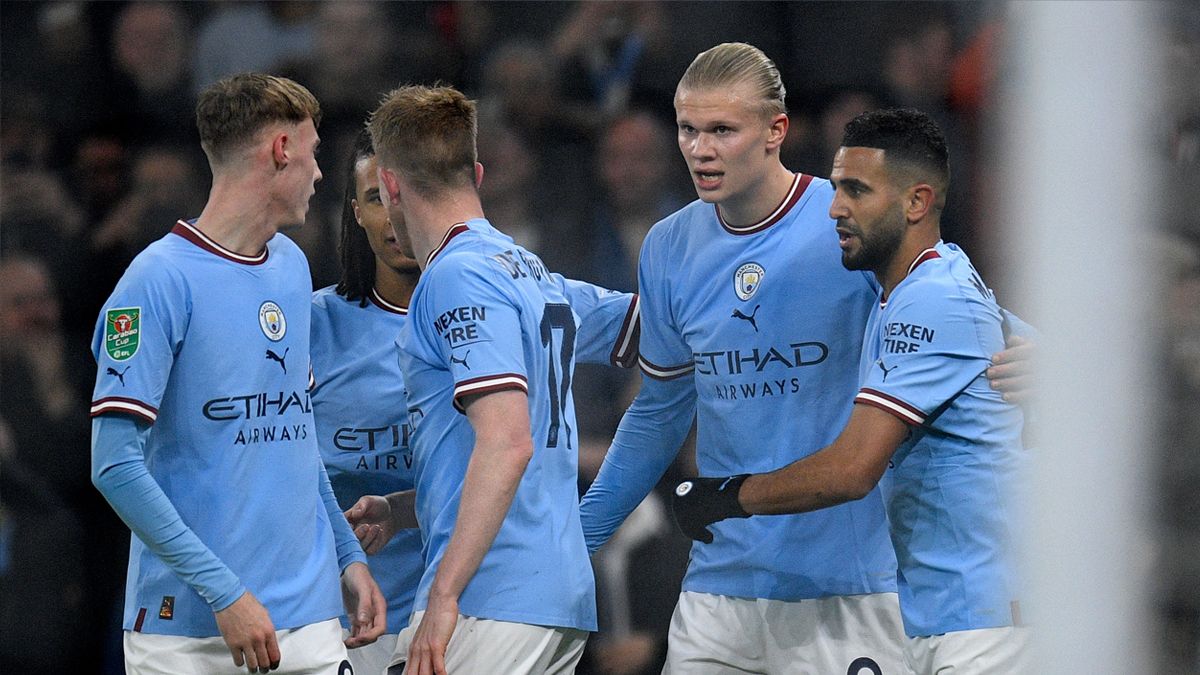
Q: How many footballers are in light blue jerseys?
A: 5